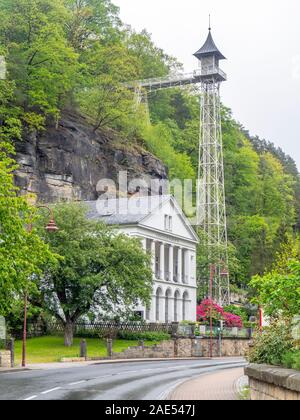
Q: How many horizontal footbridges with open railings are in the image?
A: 1